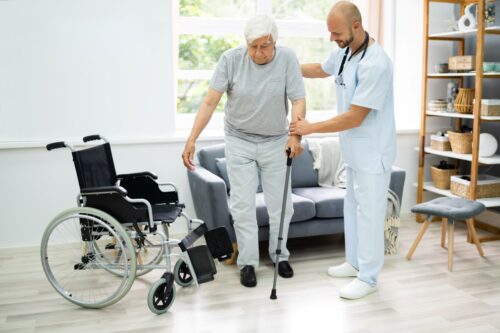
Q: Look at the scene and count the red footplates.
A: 0